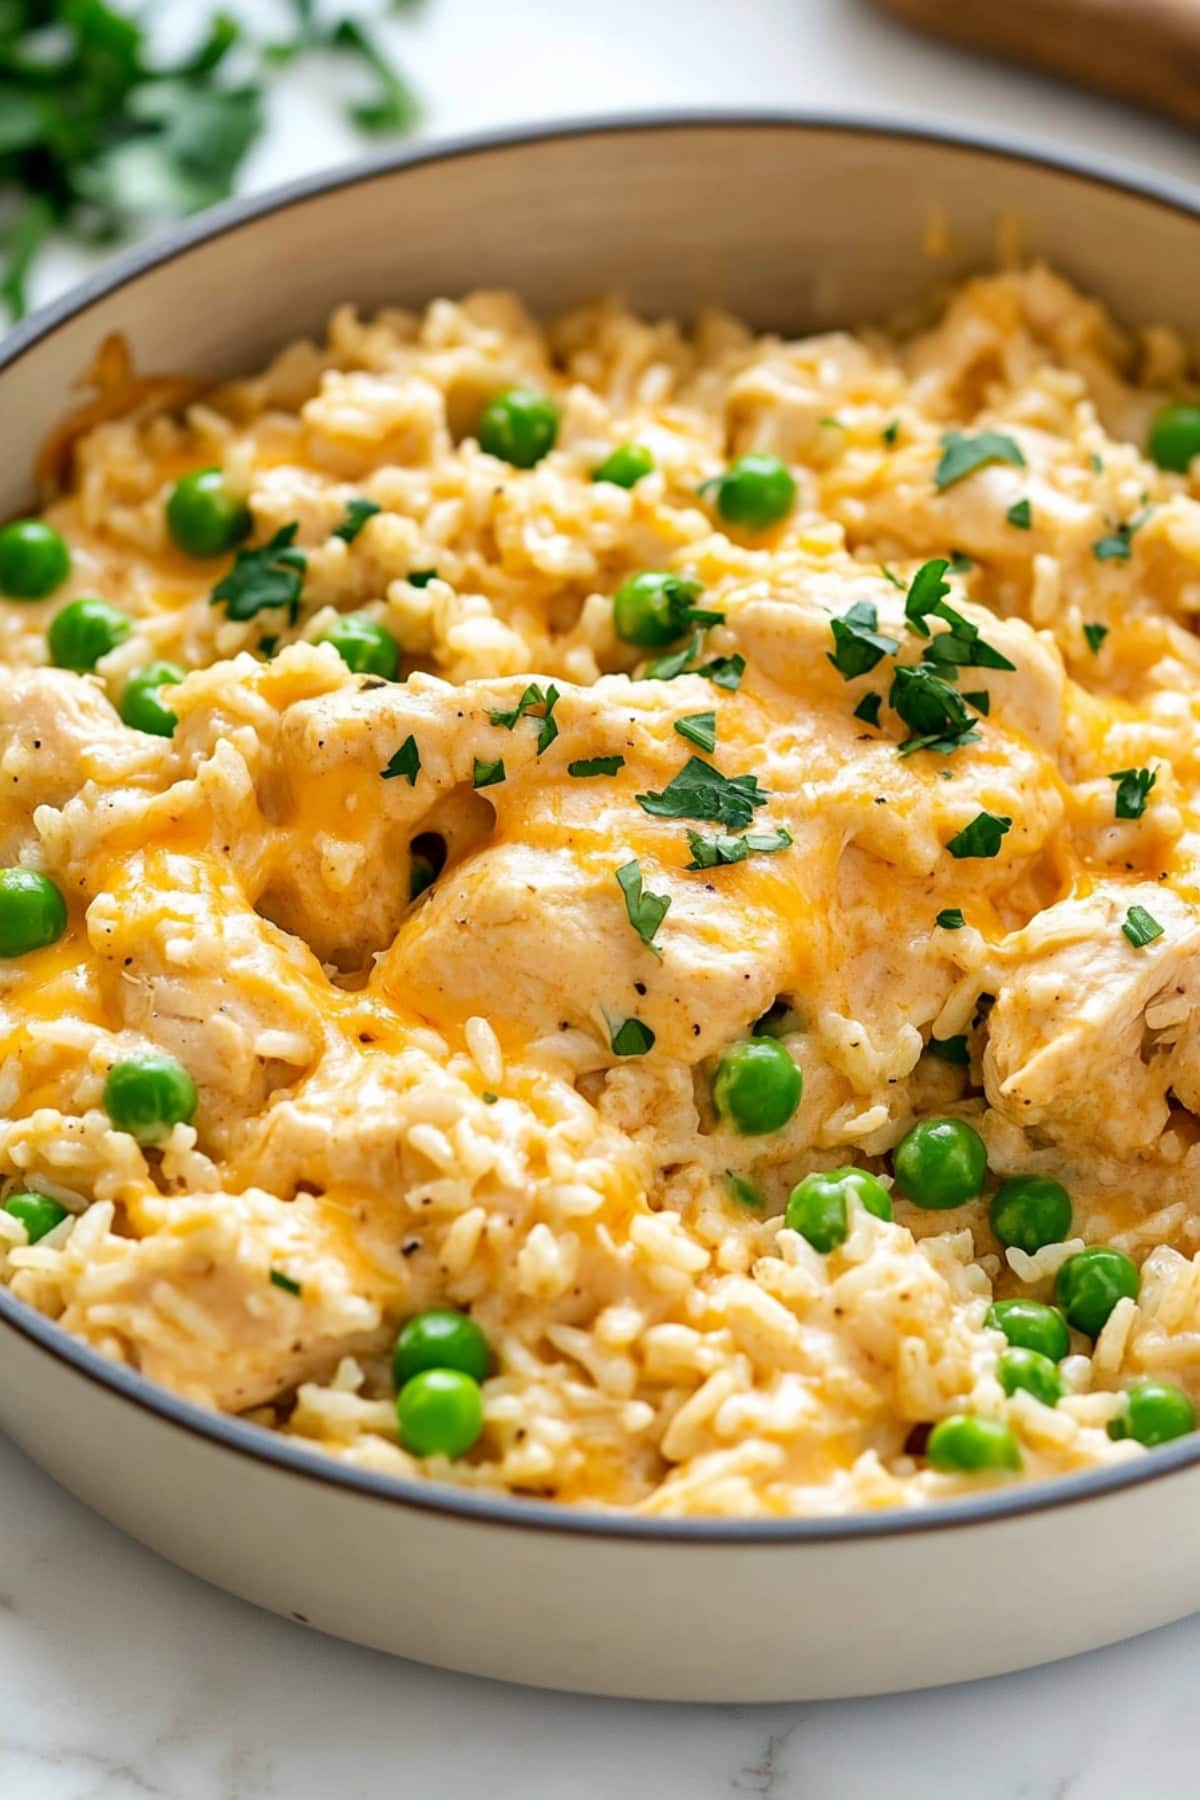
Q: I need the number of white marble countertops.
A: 1